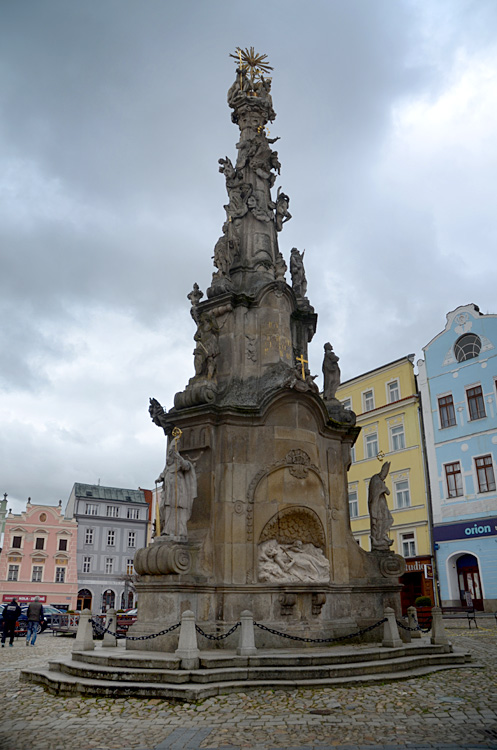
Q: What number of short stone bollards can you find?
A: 7